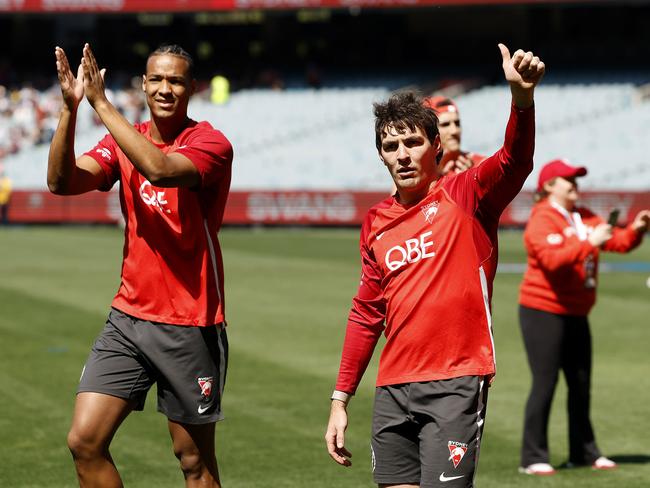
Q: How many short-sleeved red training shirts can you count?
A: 1